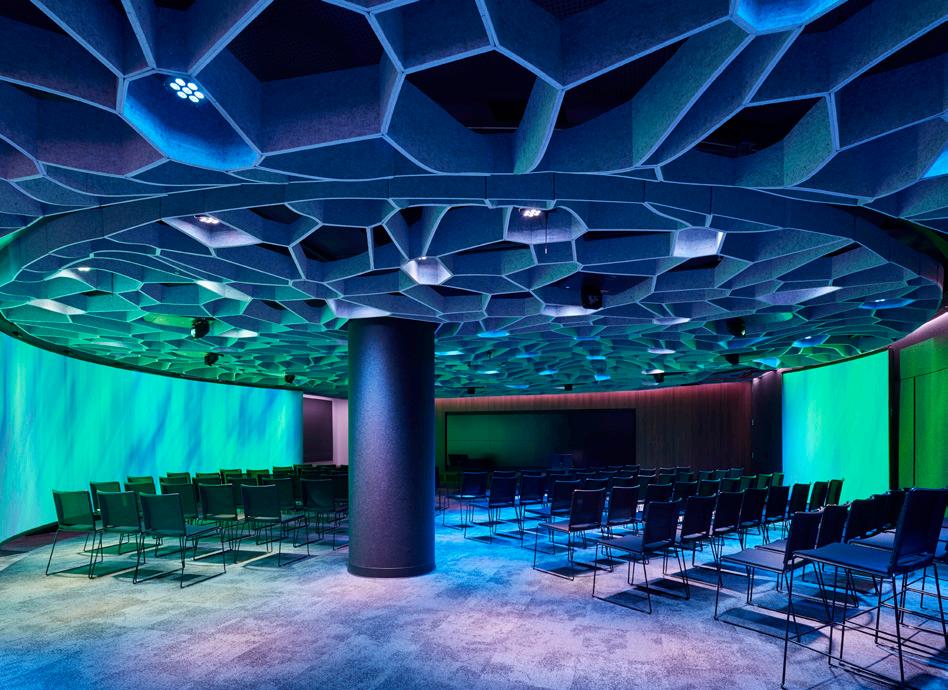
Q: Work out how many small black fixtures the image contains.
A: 9